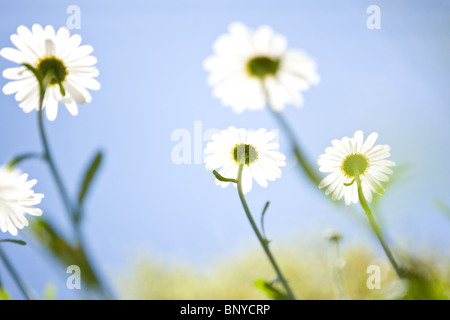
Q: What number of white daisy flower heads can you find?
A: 5